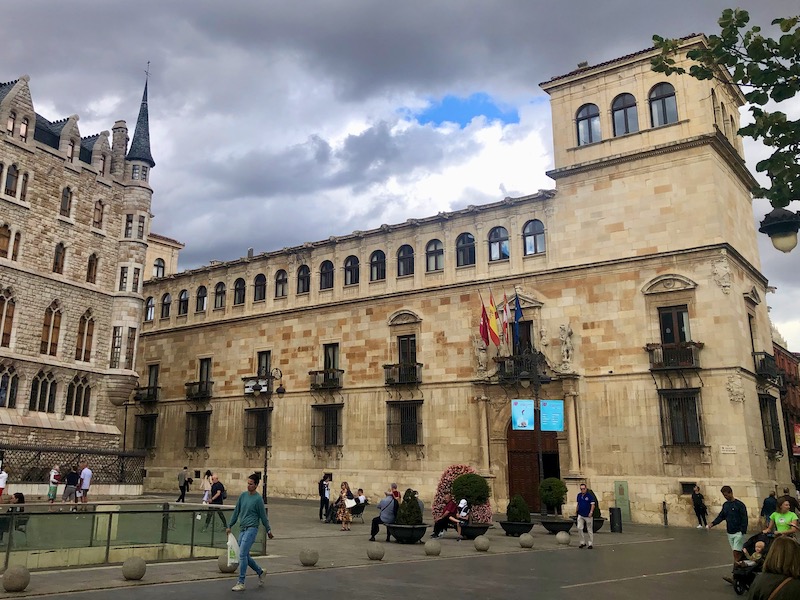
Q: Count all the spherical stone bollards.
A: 9